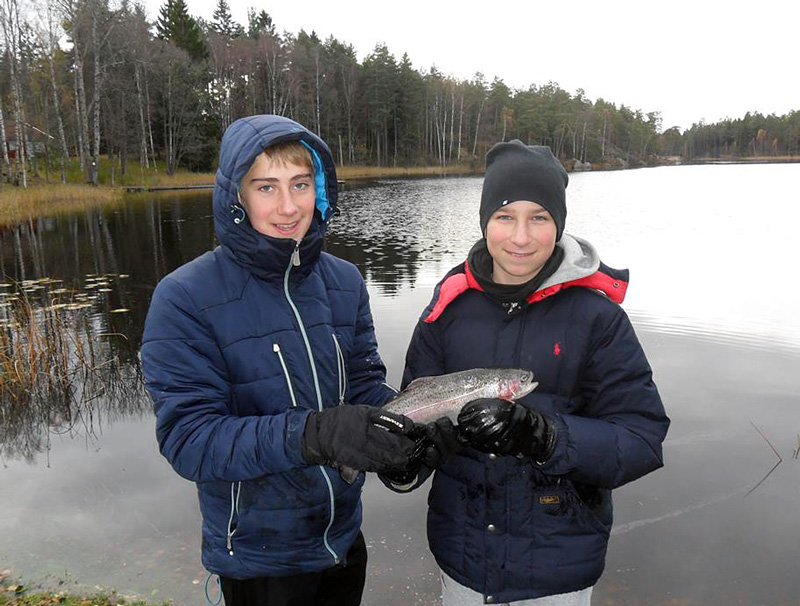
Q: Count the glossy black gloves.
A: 2